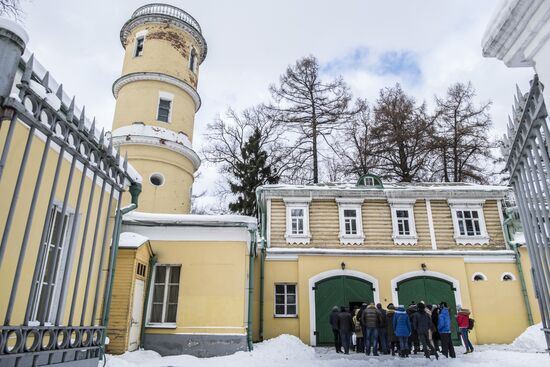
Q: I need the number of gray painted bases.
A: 1